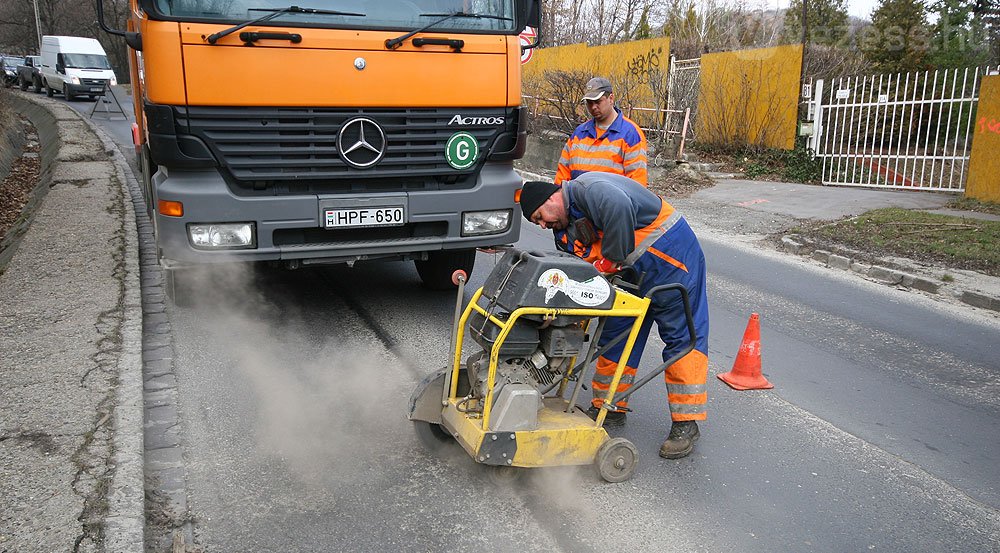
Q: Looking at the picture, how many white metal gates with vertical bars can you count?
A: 1